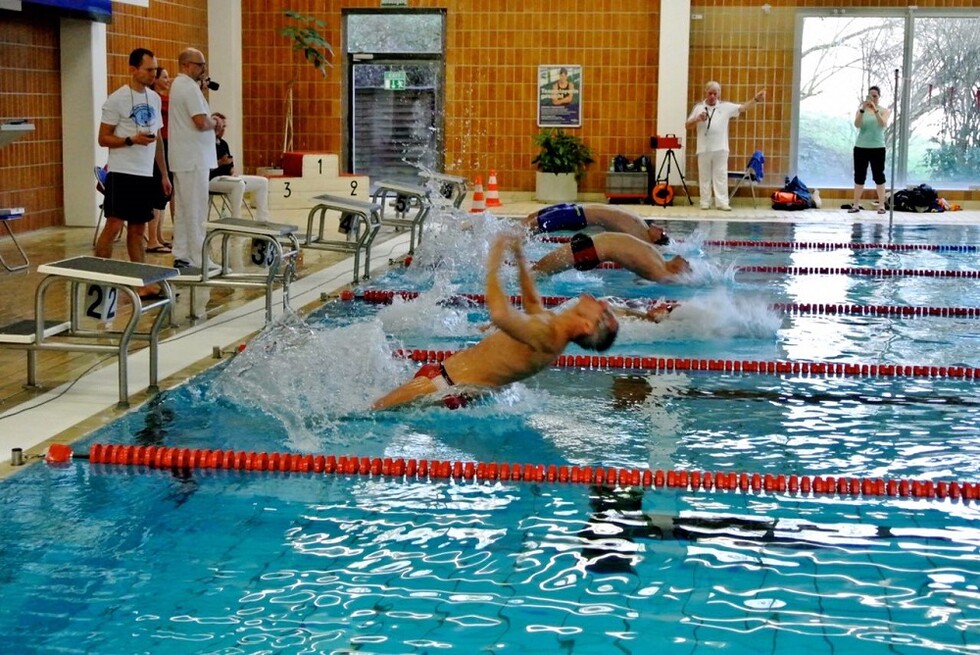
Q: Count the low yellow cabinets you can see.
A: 0